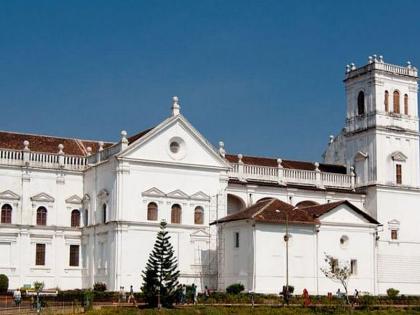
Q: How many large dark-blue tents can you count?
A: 0